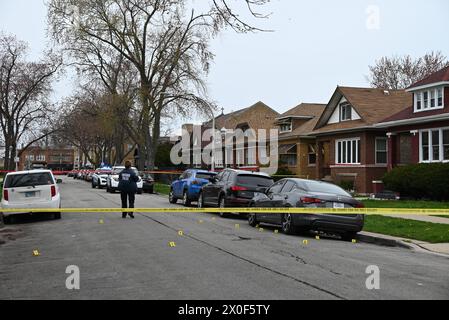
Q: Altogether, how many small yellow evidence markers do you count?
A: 13